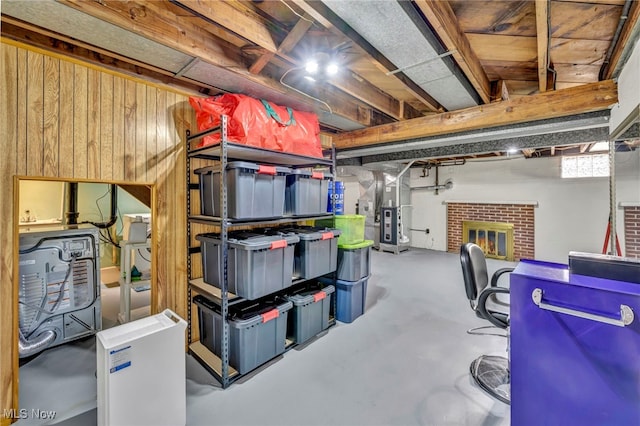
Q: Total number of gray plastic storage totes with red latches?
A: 6